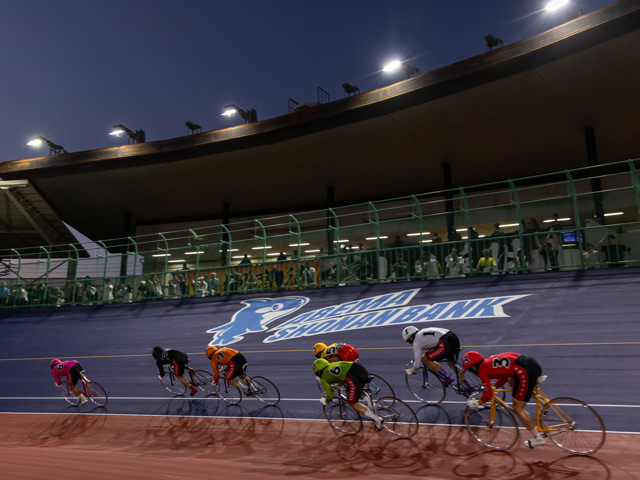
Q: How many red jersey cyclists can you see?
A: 1